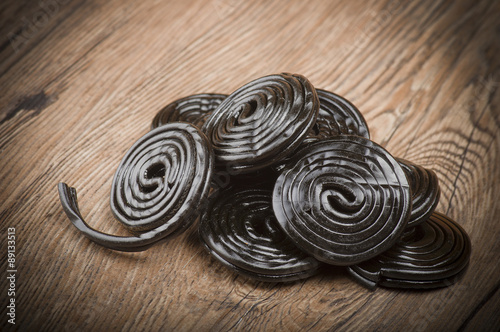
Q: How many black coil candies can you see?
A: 8